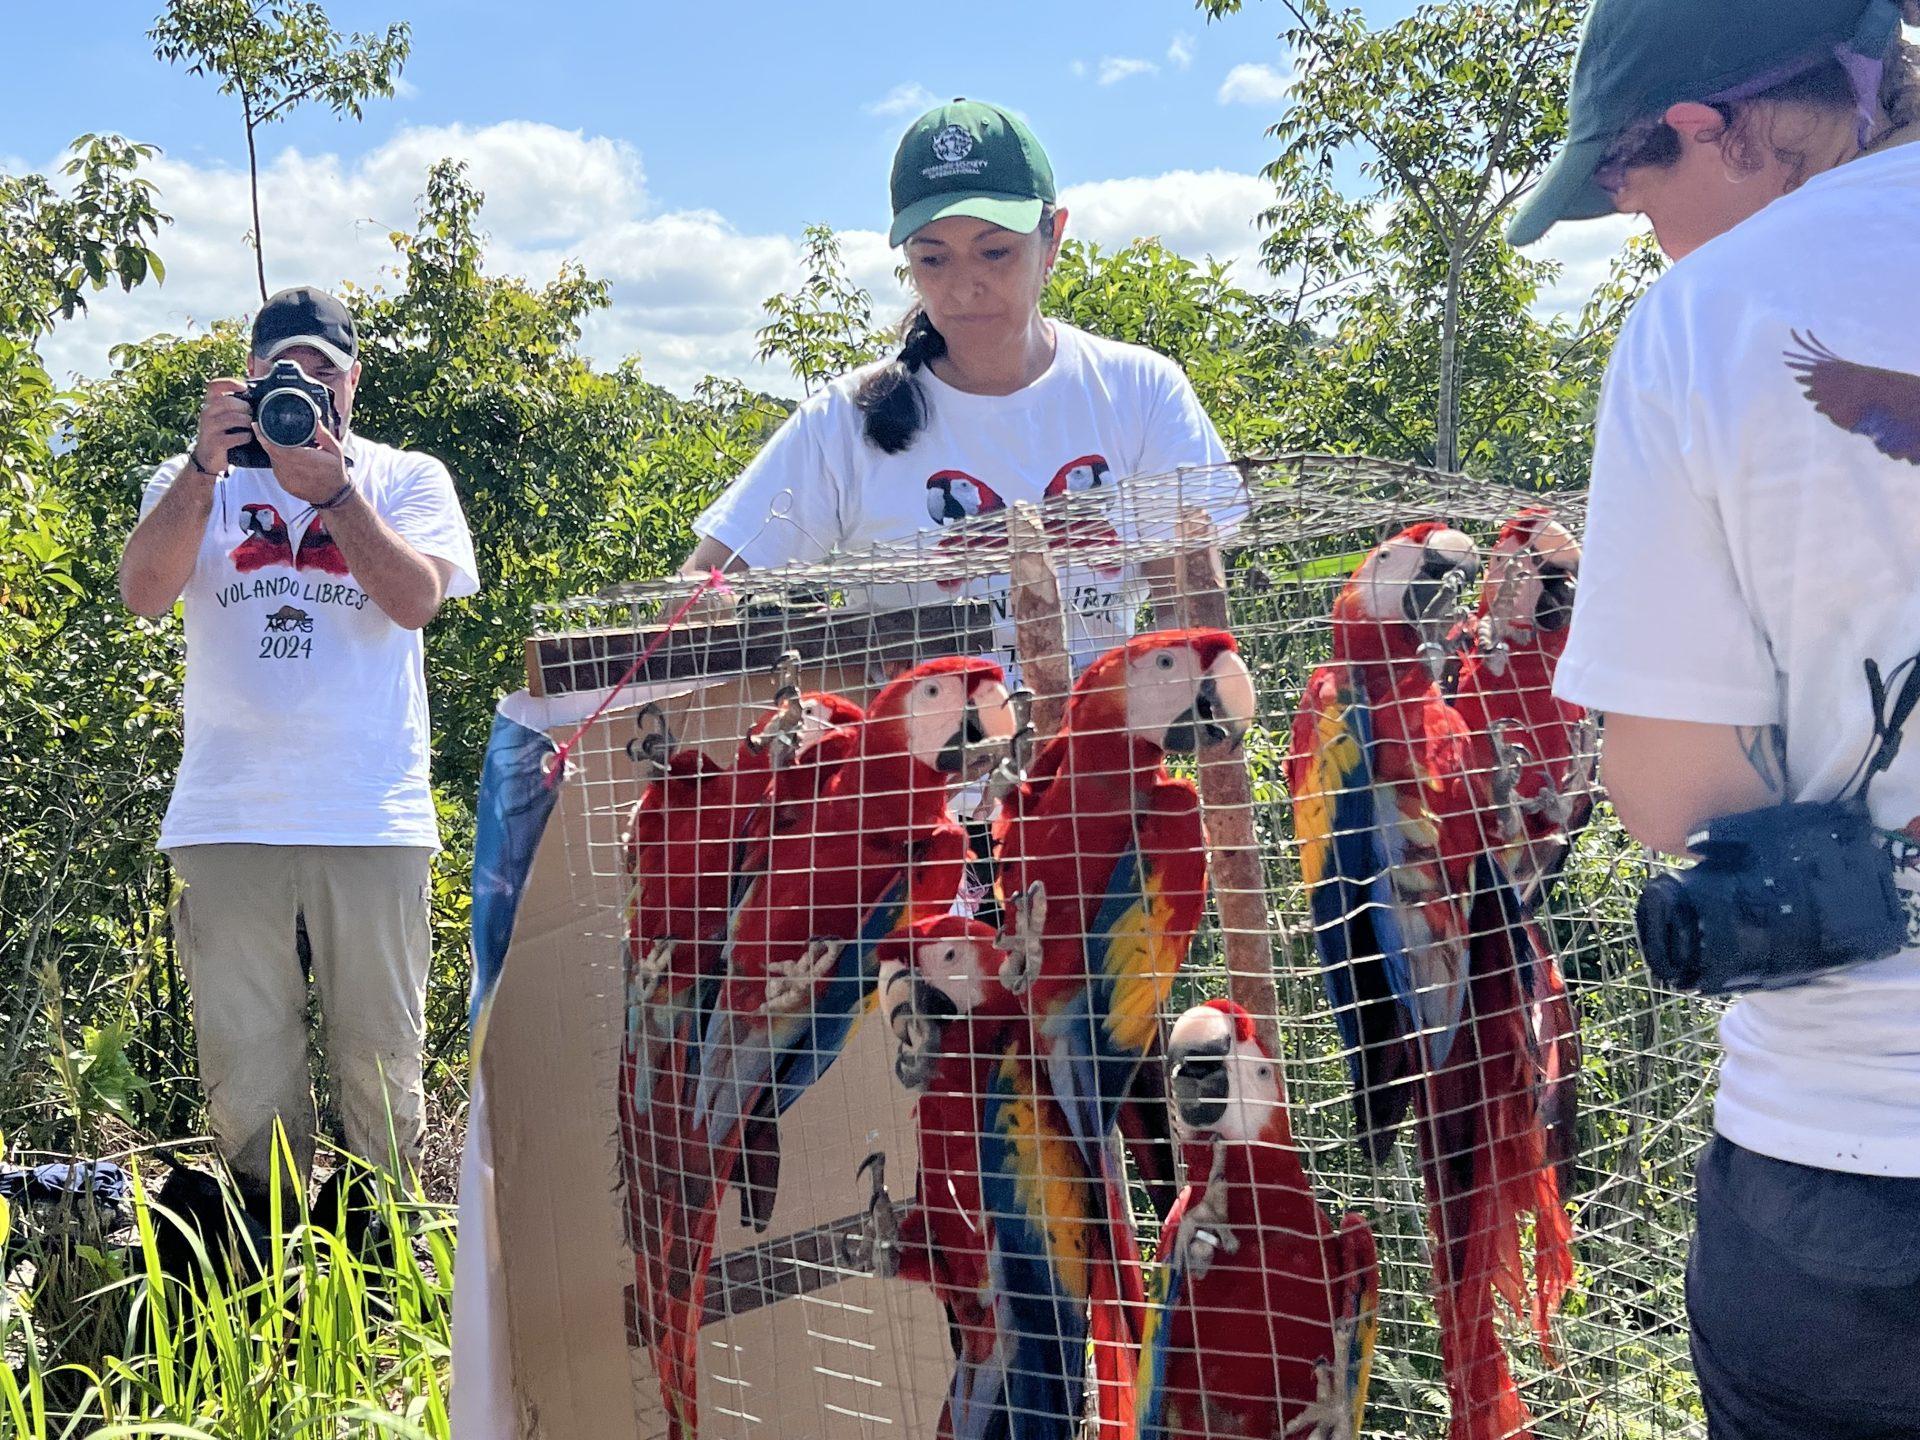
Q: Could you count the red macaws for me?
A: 7